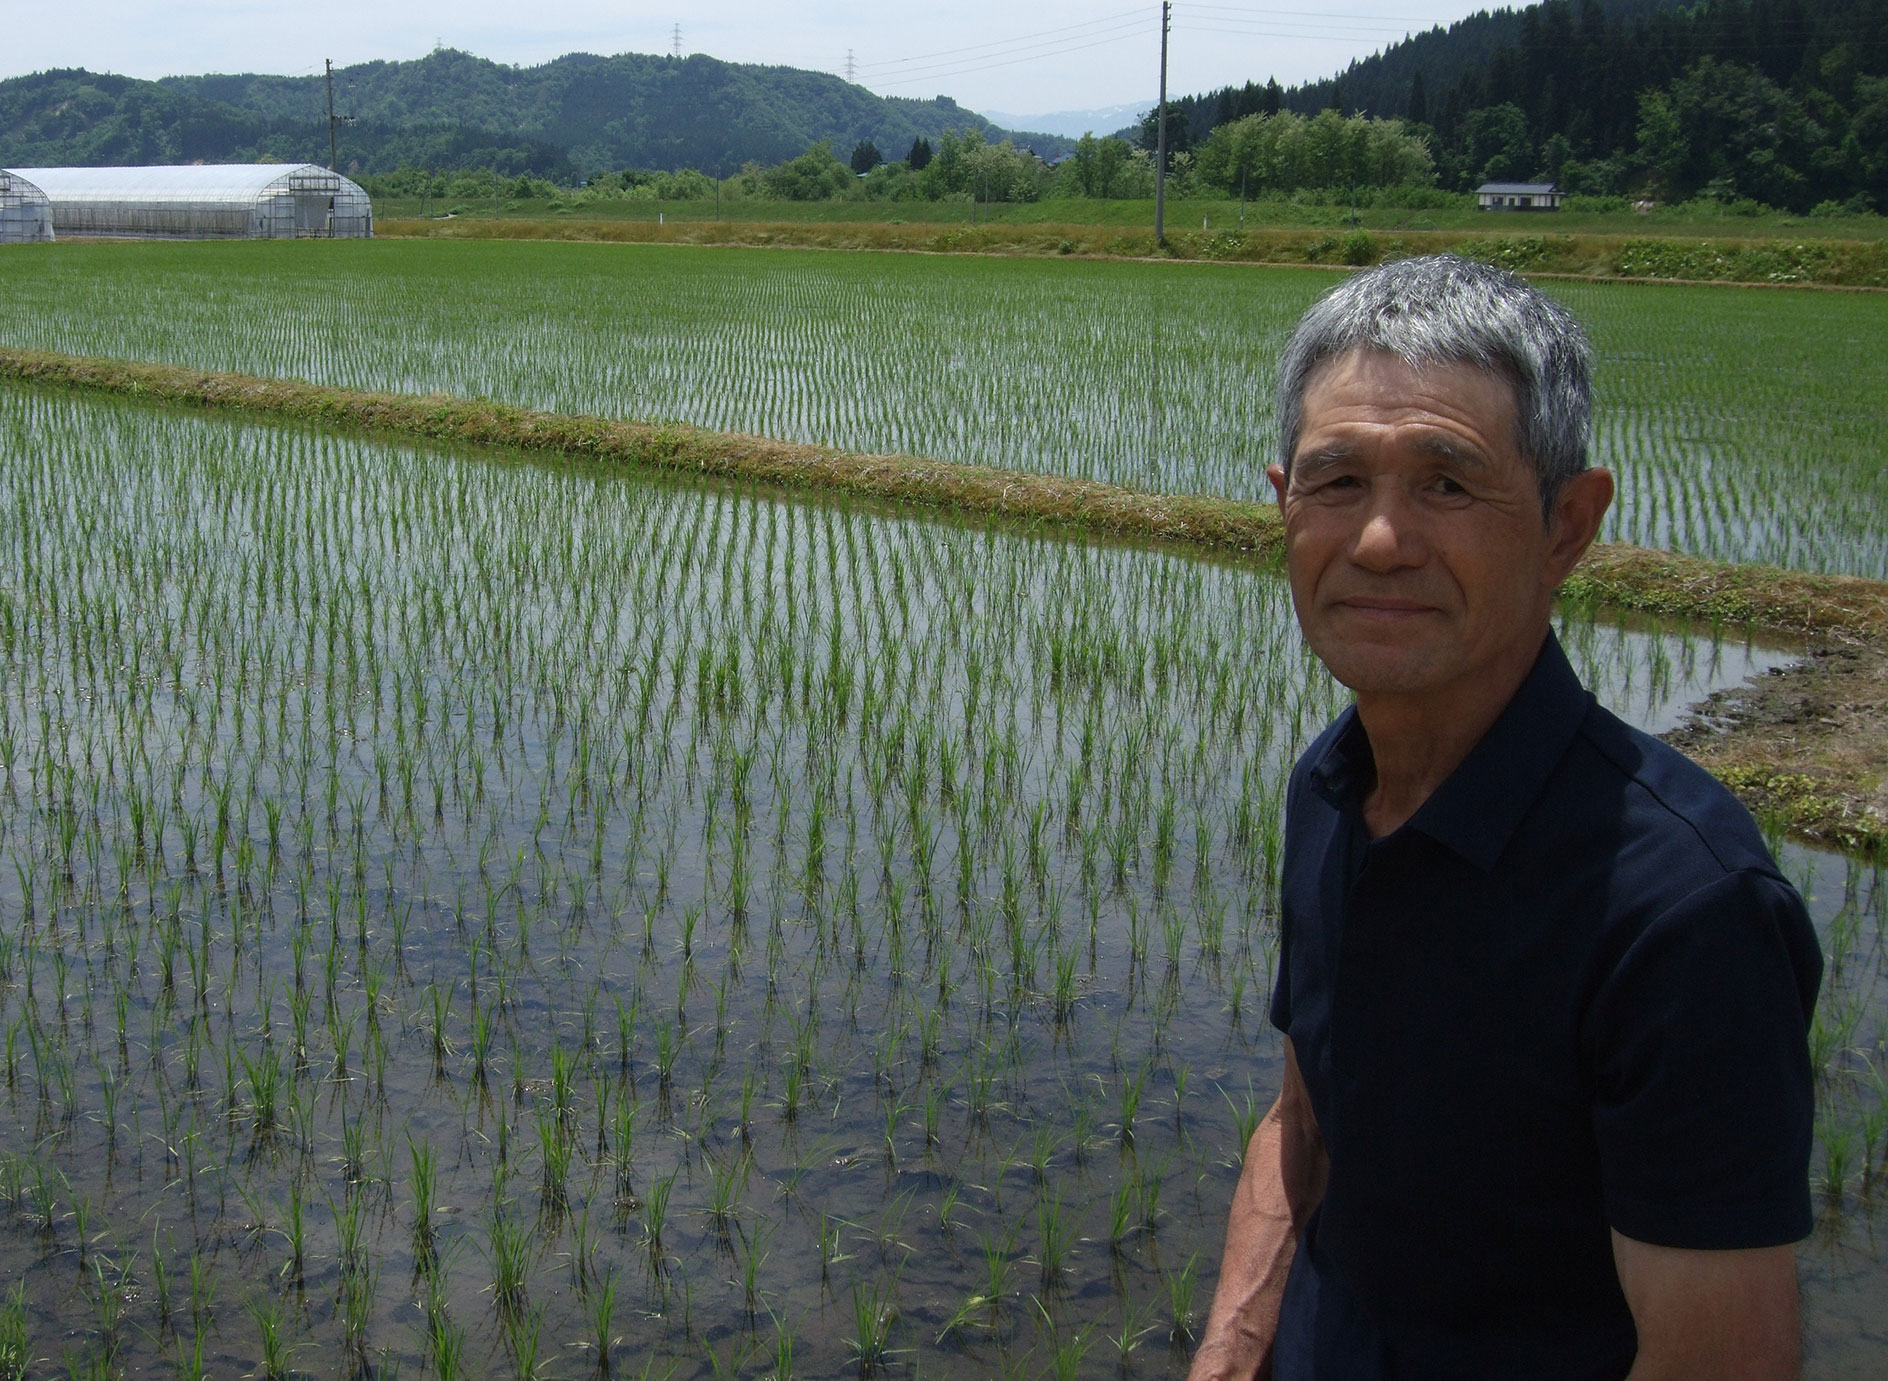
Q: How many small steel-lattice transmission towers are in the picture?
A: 3